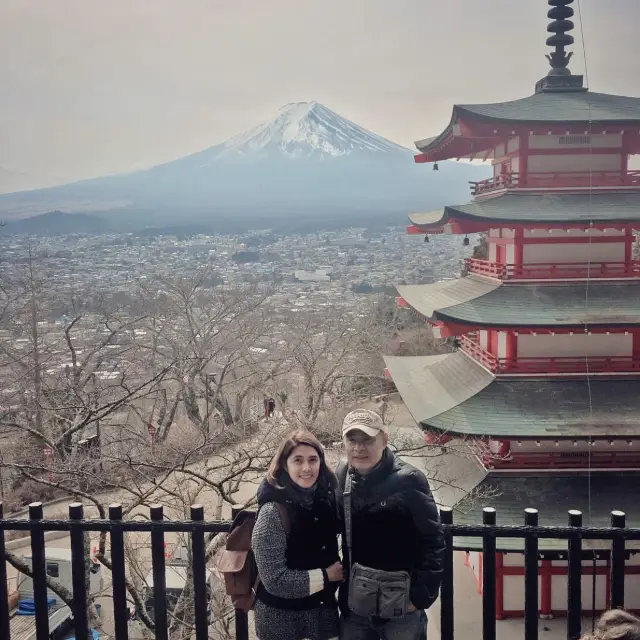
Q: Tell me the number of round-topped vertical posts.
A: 12